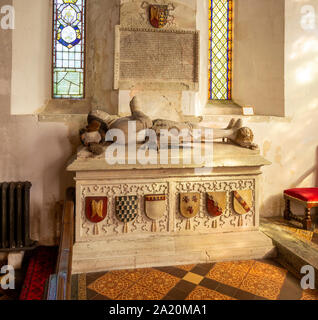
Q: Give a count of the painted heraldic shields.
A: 7